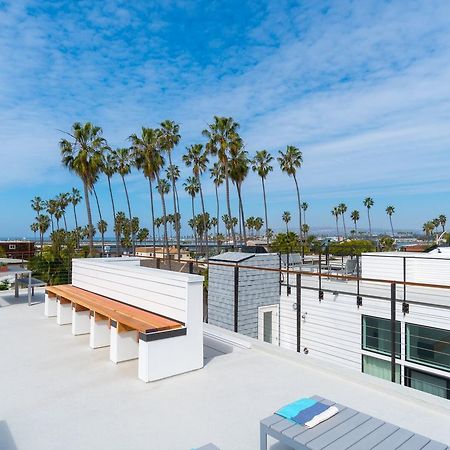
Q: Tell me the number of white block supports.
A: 6